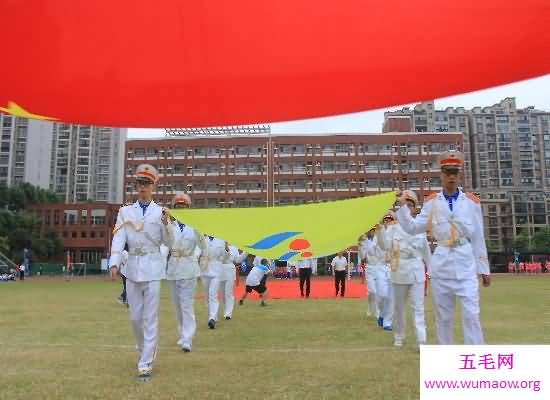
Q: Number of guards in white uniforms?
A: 8